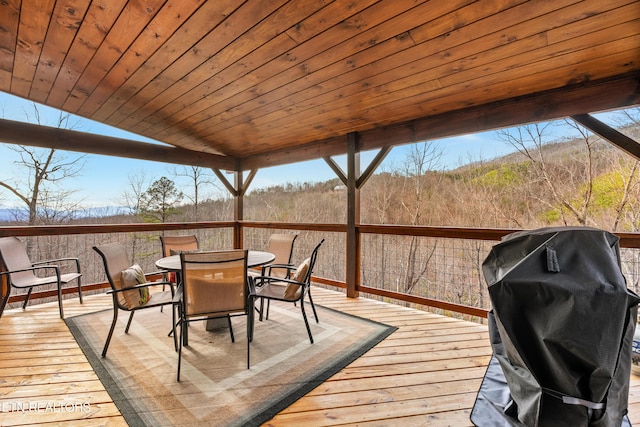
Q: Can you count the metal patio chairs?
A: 6